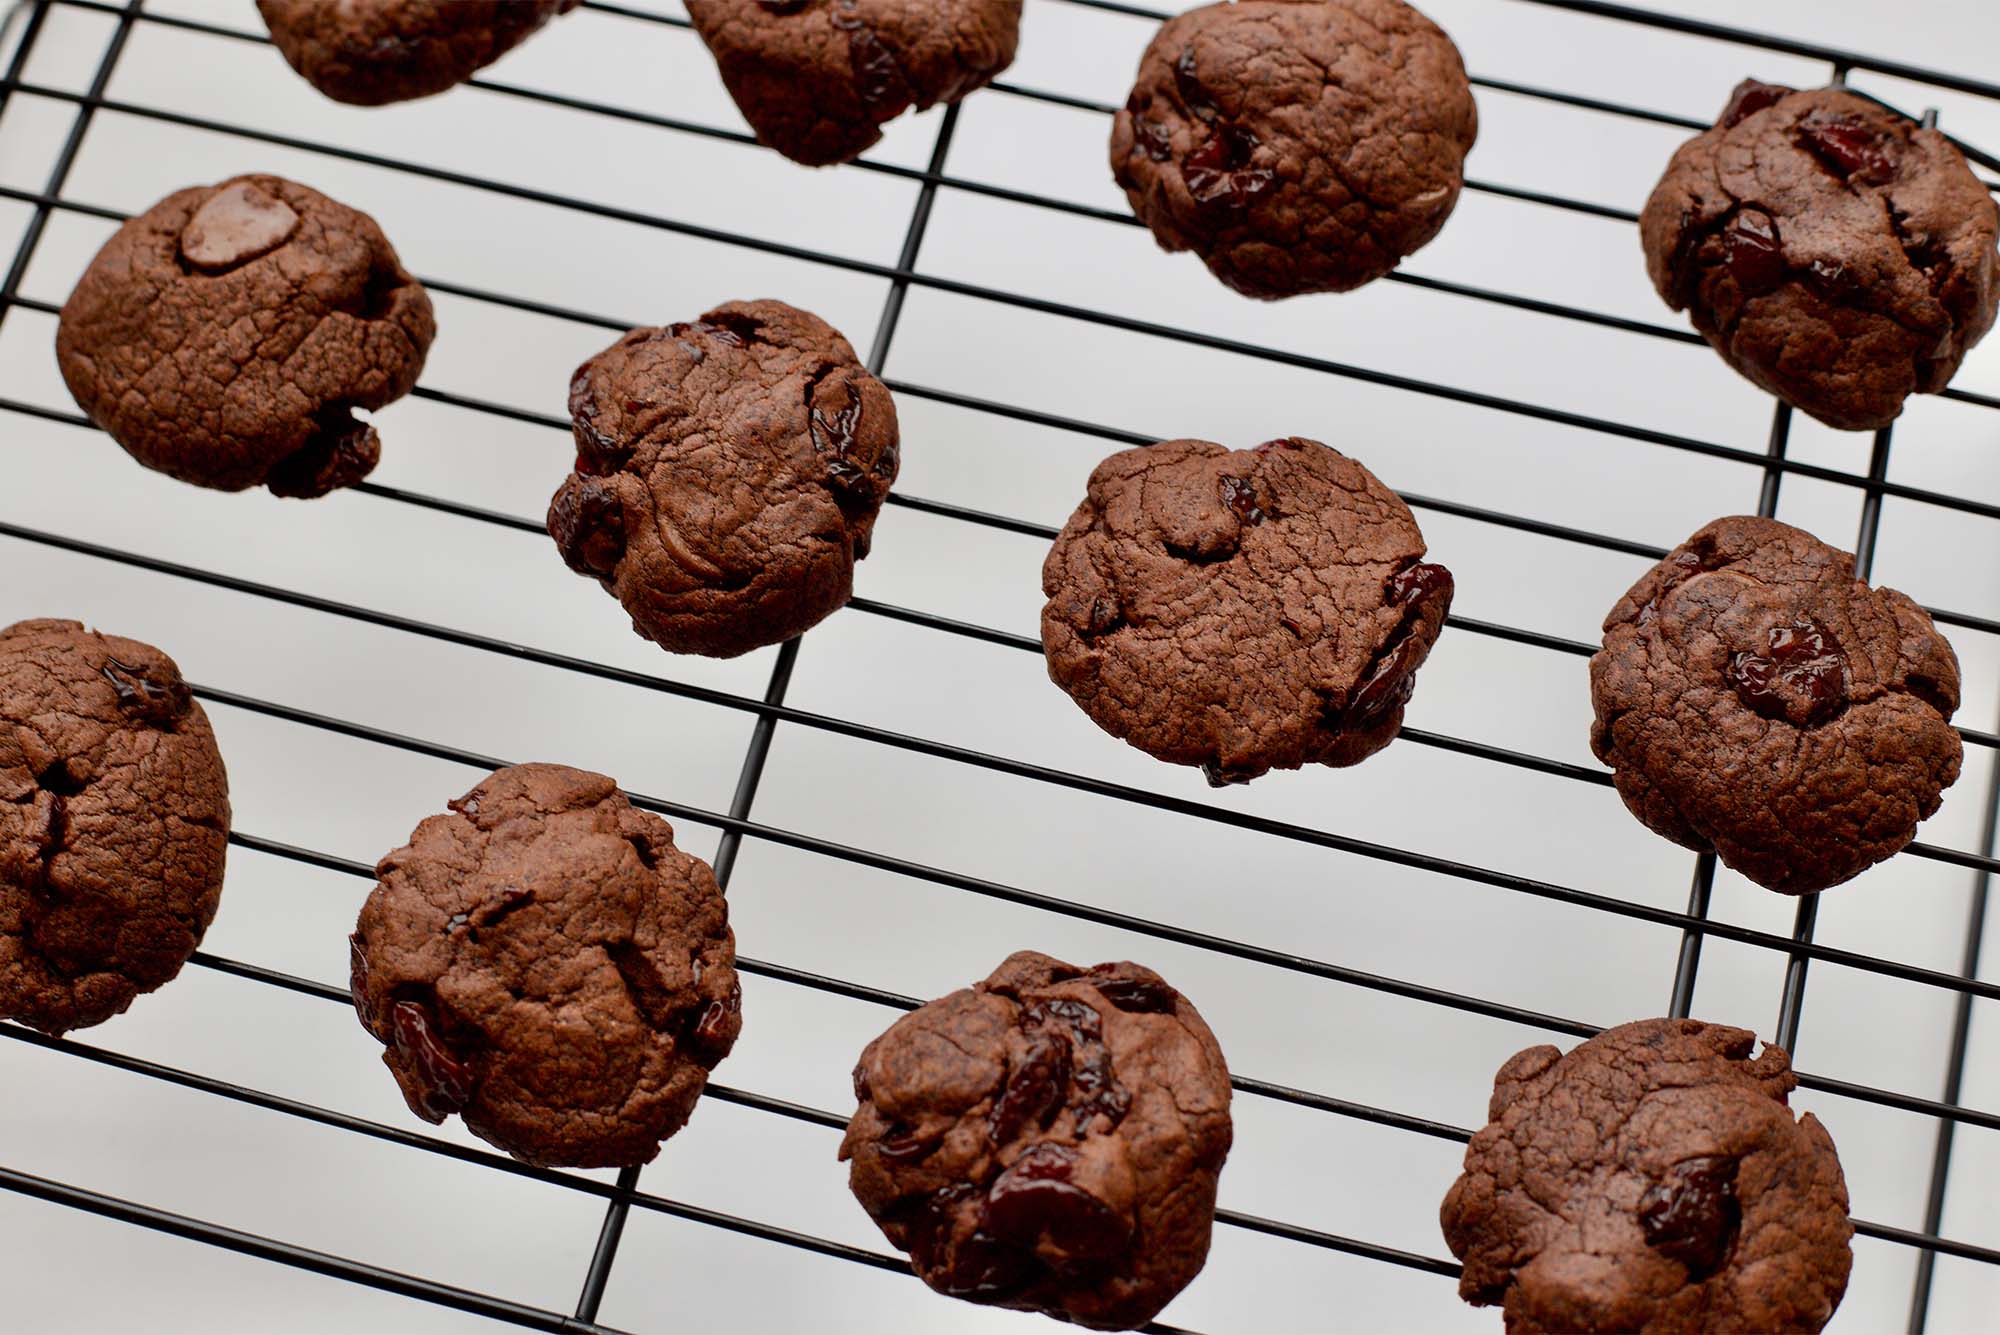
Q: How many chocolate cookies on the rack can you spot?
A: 12